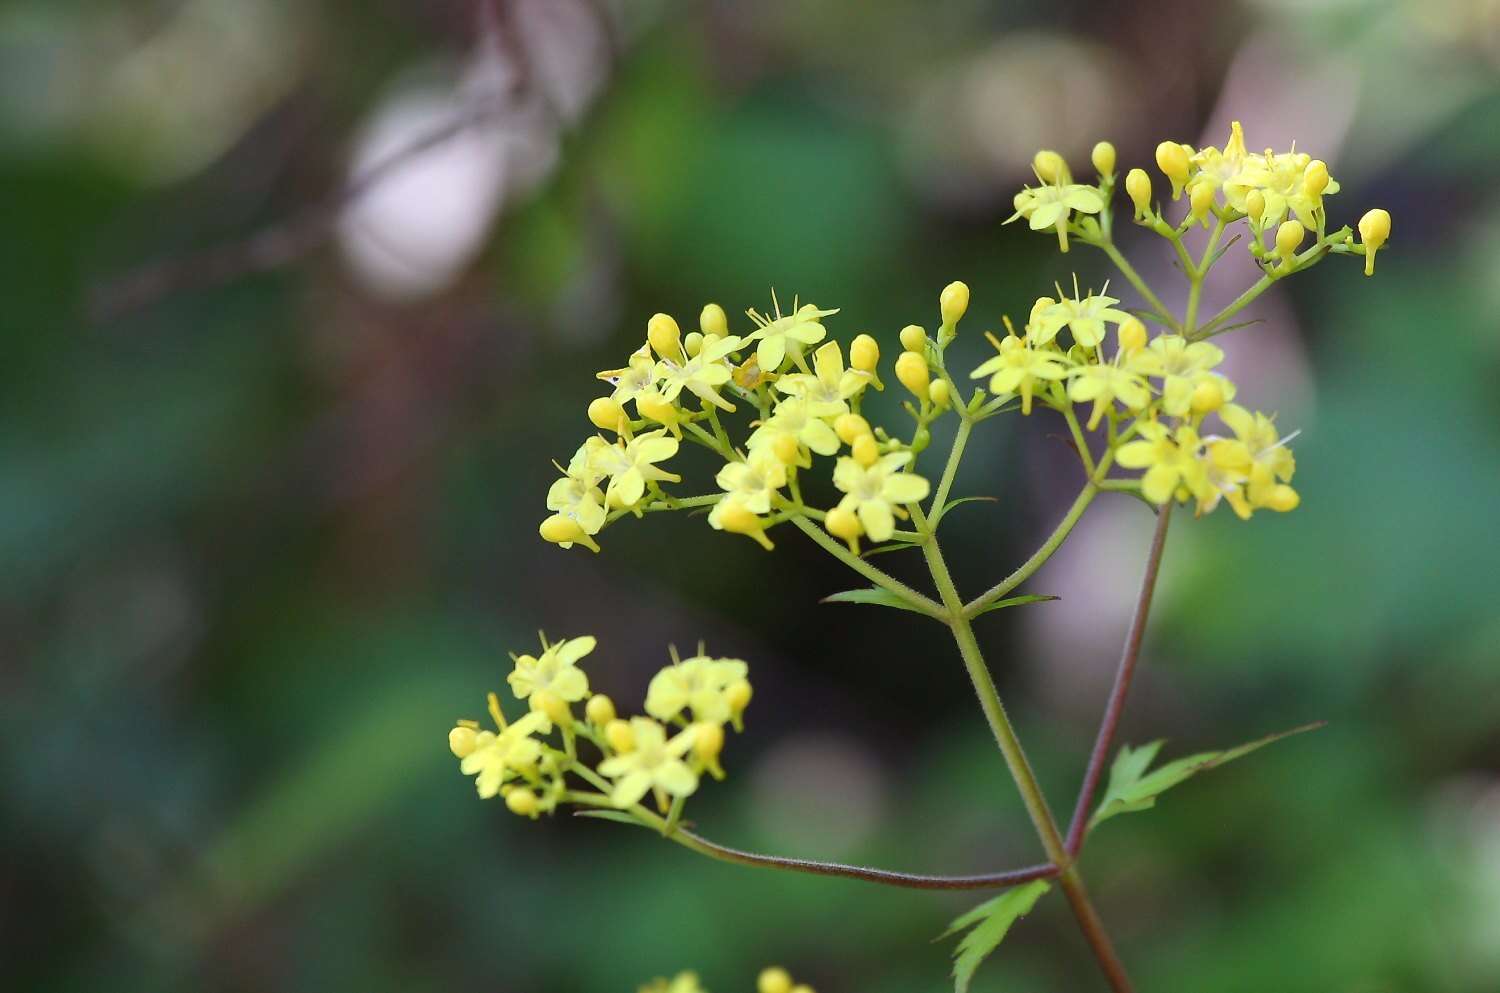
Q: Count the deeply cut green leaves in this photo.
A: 2